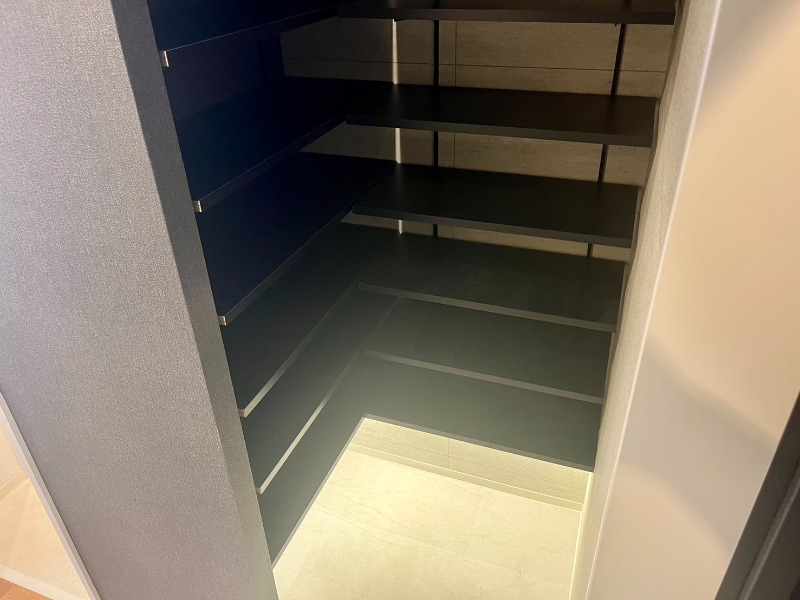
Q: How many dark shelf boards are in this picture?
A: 12